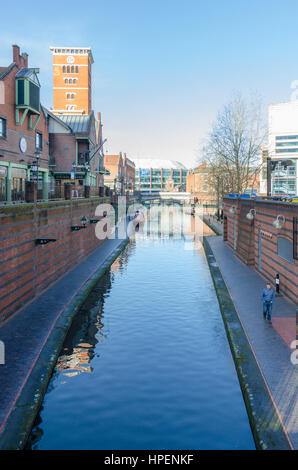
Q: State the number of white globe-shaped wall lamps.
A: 3